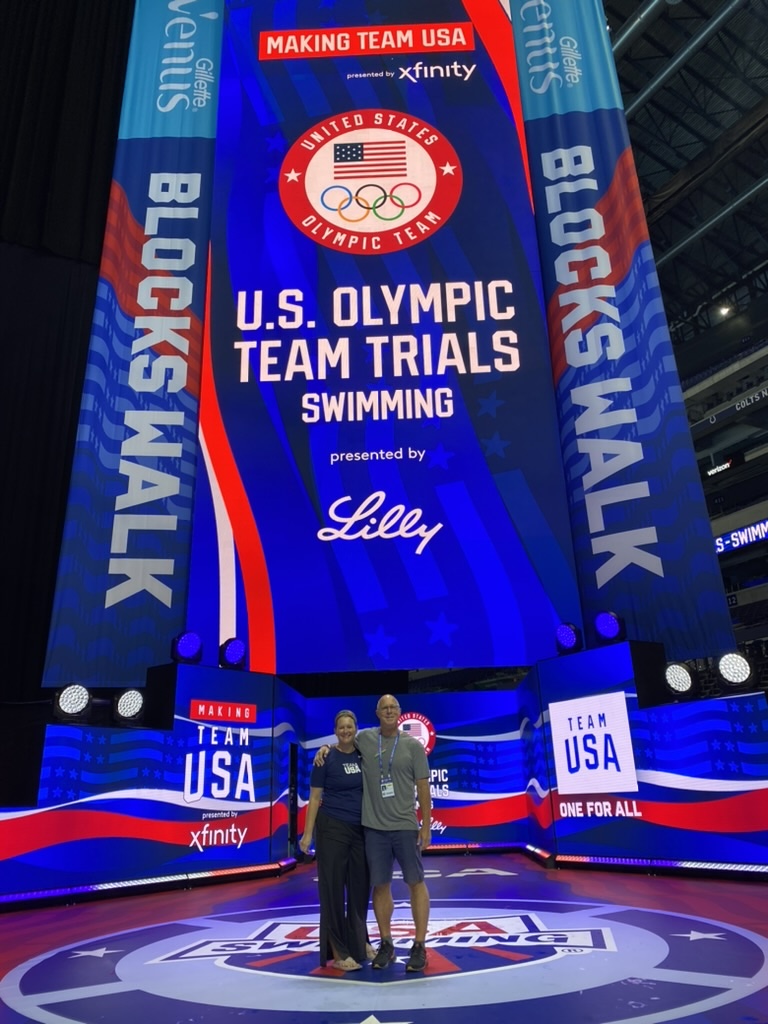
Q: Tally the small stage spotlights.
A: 8